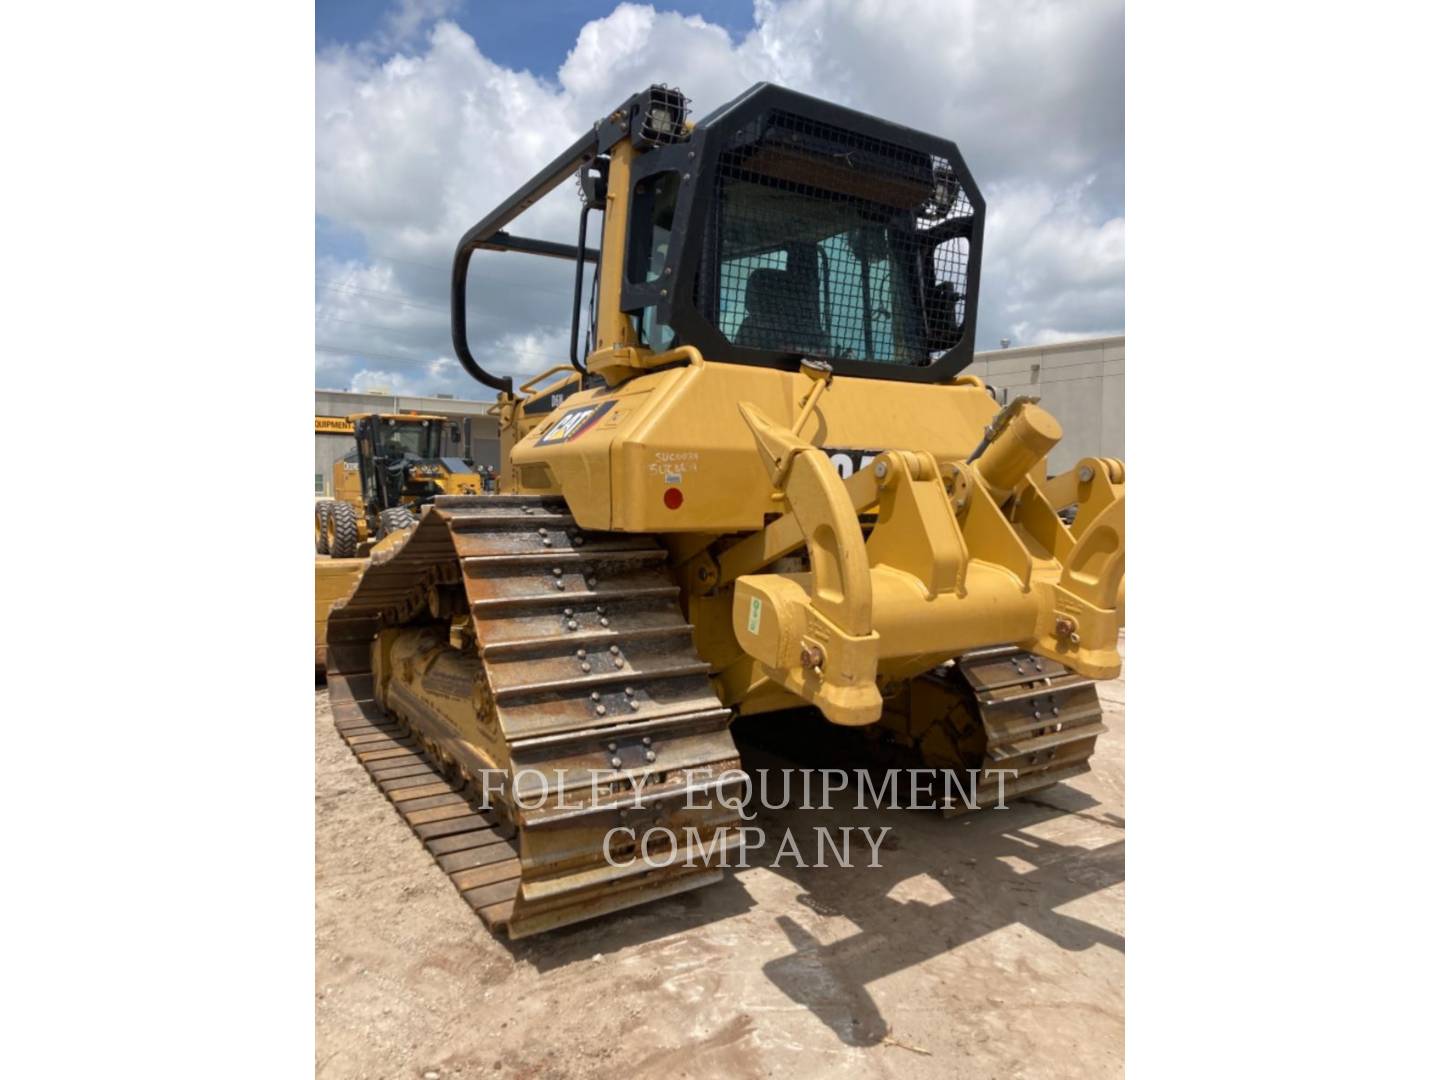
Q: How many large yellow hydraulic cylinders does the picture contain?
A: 1